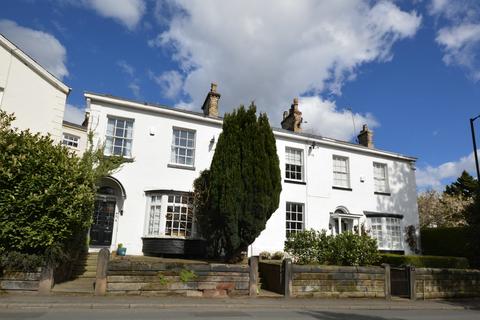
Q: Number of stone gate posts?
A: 6